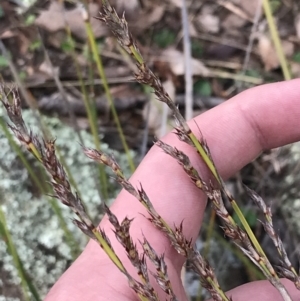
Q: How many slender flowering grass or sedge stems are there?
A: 7